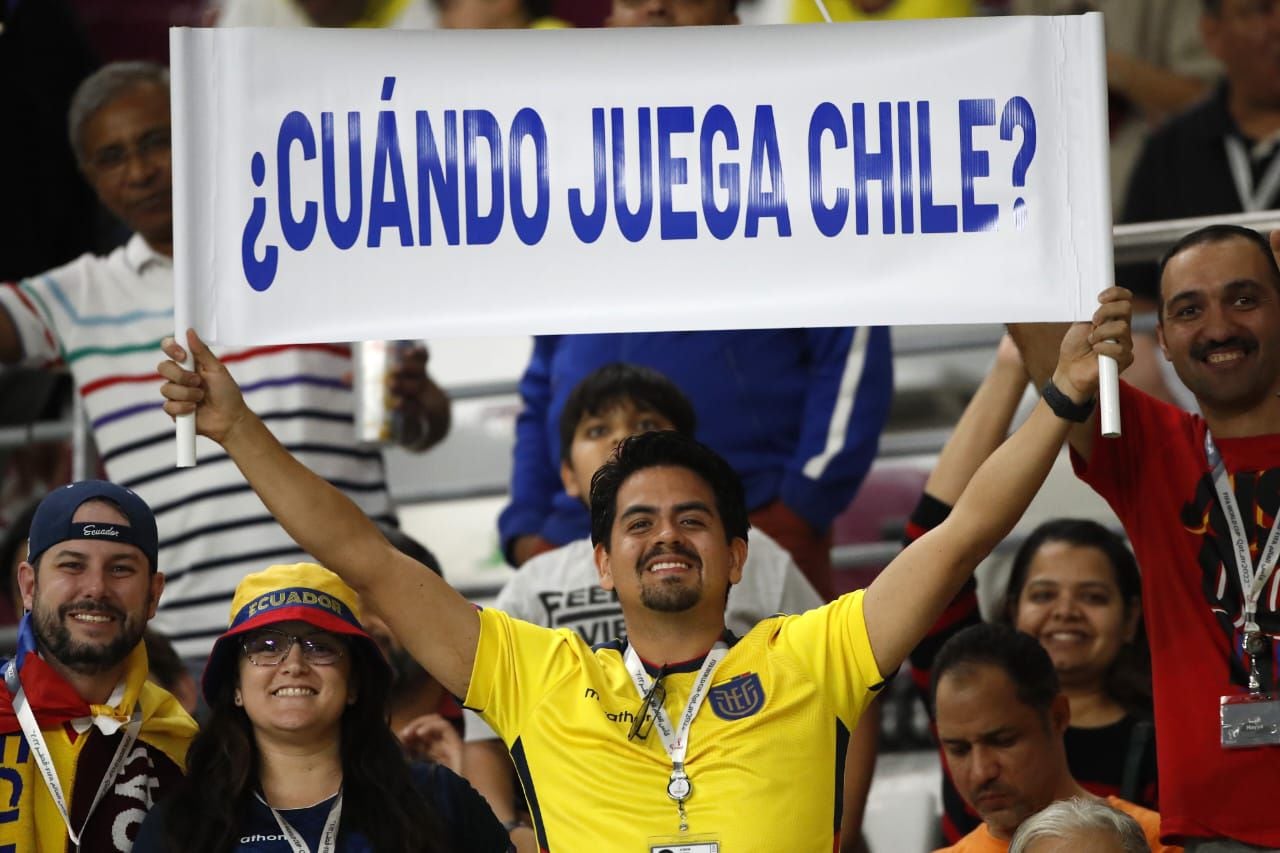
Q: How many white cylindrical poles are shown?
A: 2